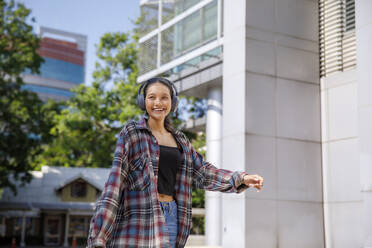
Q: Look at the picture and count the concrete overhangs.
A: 1